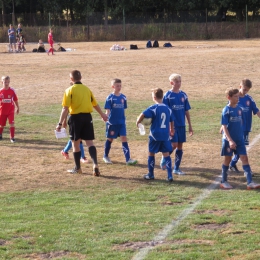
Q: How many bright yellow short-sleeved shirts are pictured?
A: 1